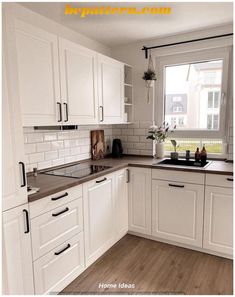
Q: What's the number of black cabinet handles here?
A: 12